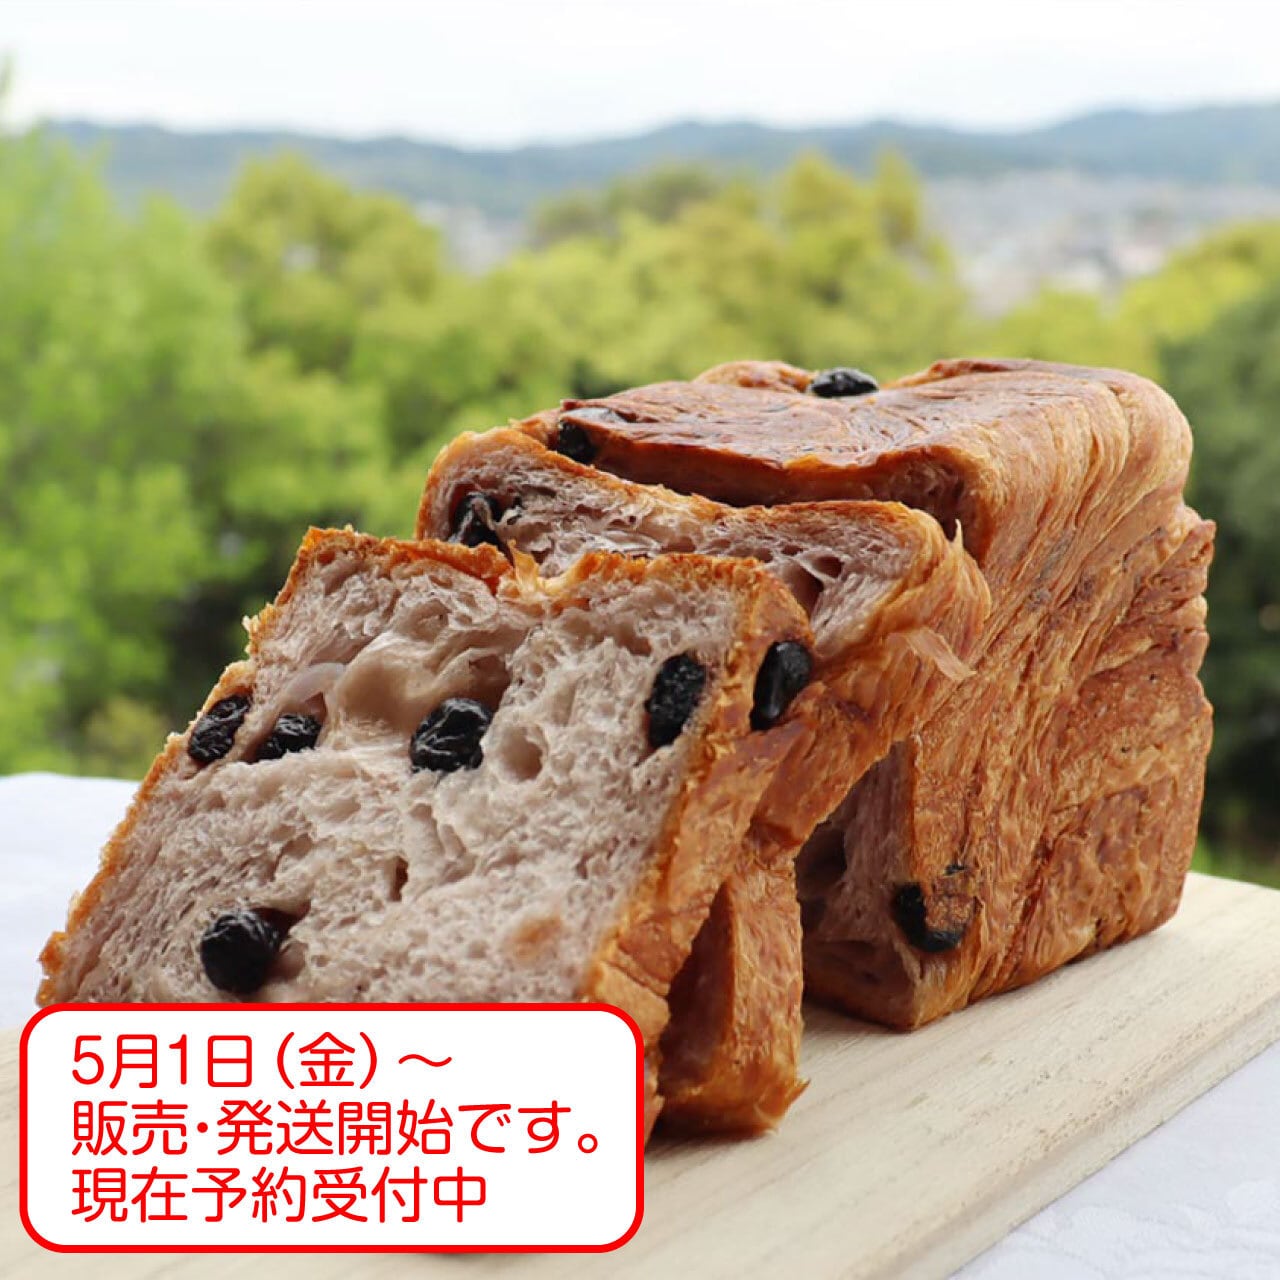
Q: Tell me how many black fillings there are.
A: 10